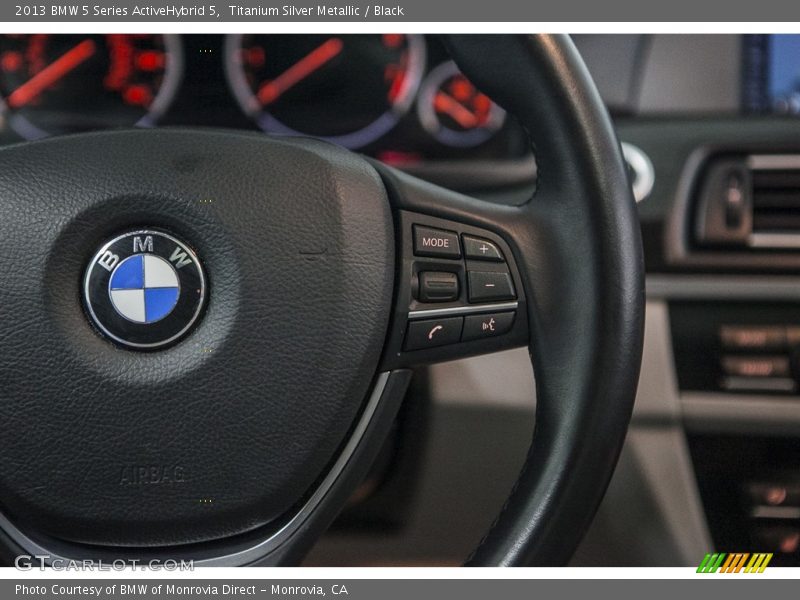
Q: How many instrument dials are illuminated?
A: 3